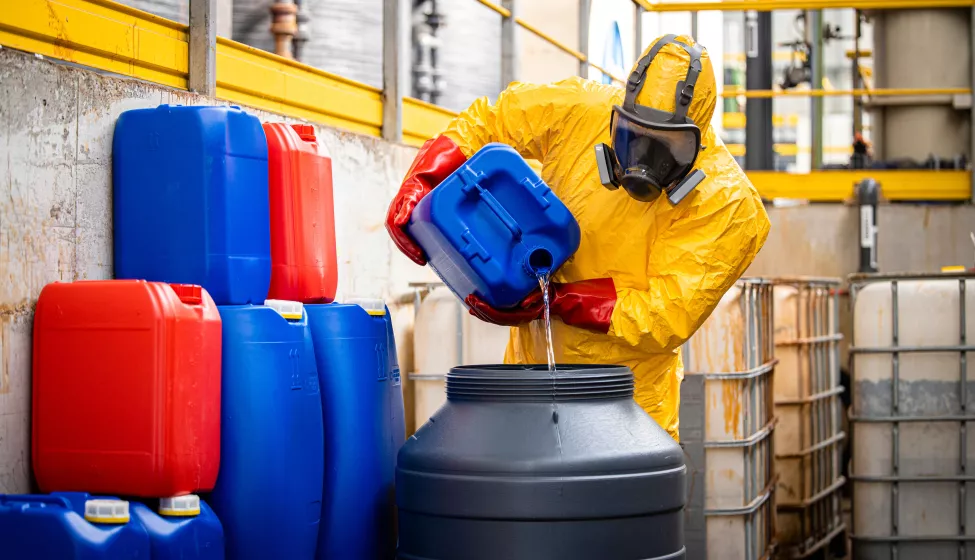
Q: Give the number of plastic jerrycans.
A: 8